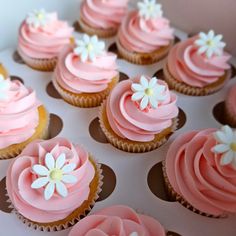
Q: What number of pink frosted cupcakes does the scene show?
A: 11